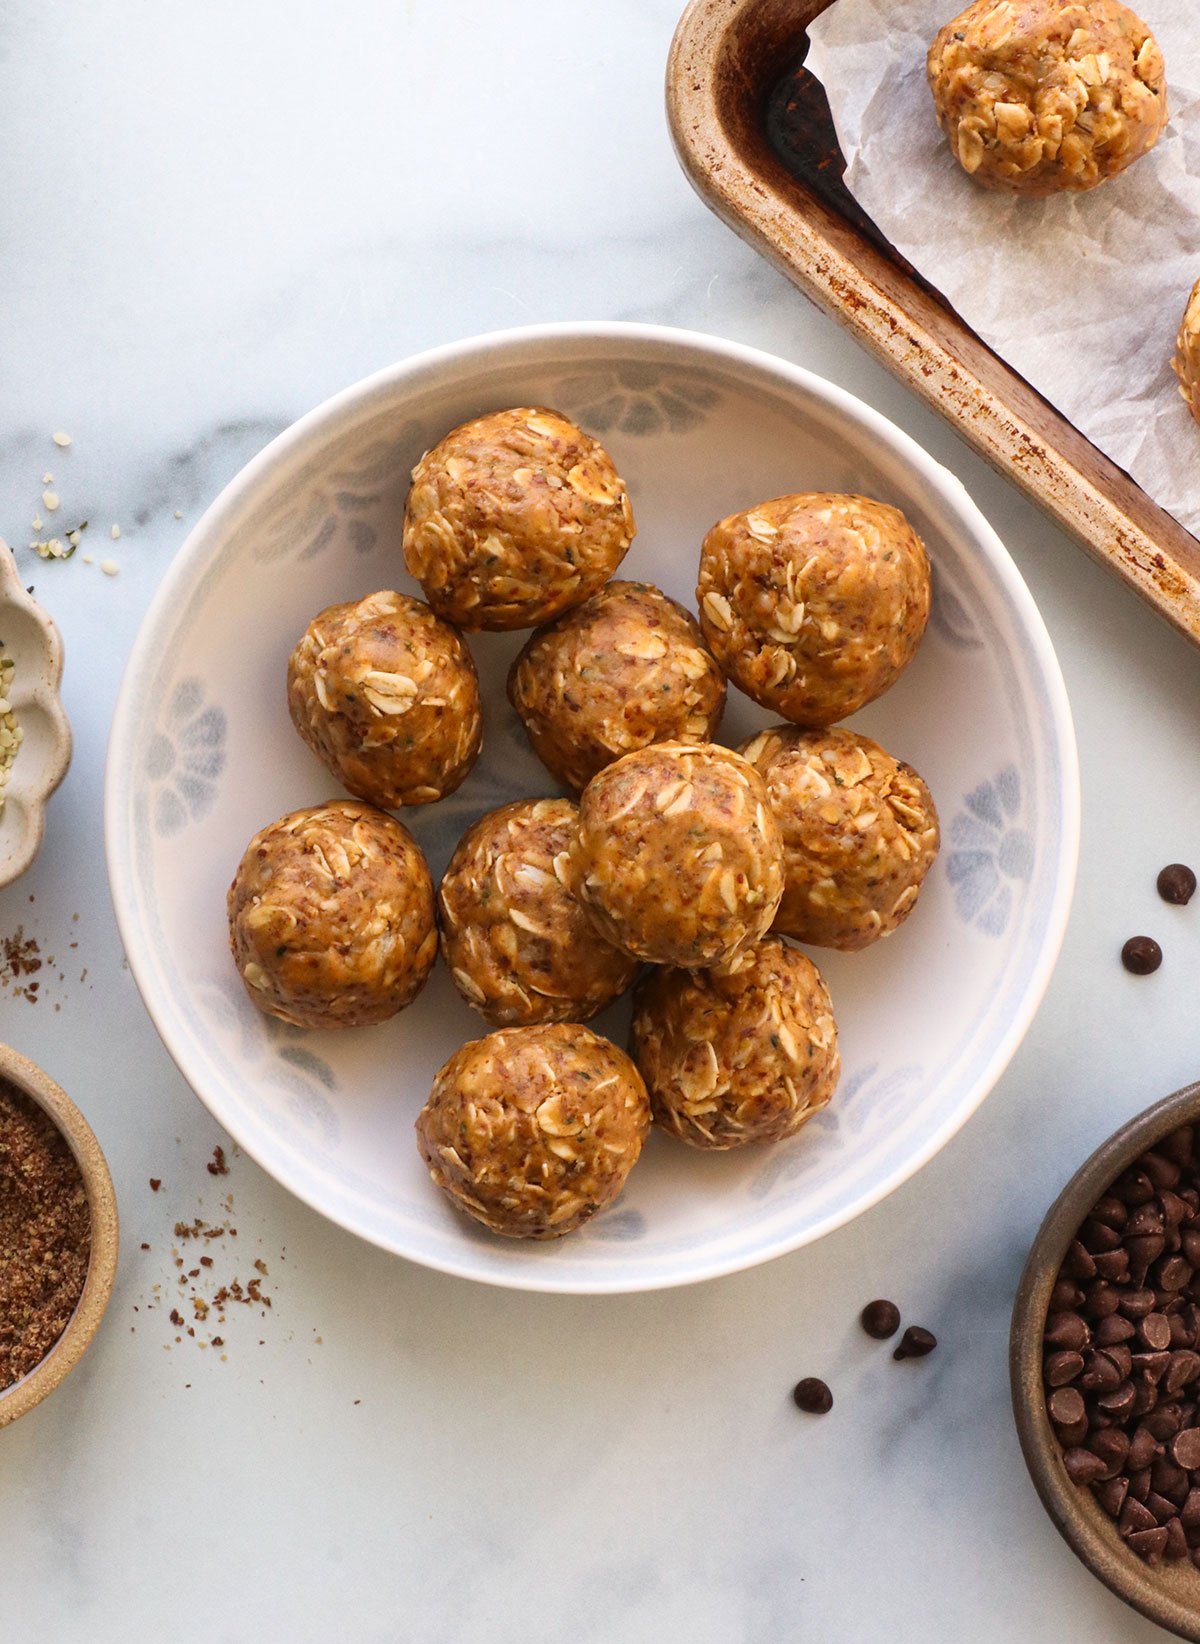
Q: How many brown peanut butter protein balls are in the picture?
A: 12